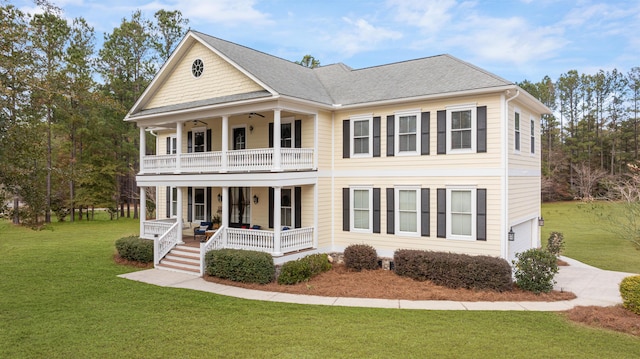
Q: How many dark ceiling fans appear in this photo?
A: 2